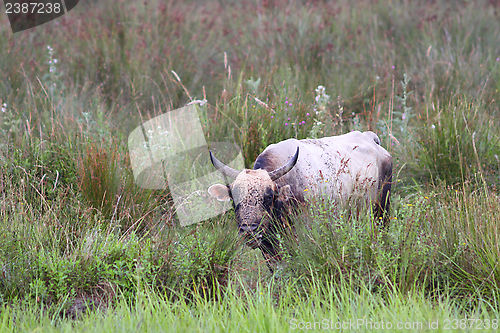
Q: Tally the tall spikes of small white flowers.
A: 2